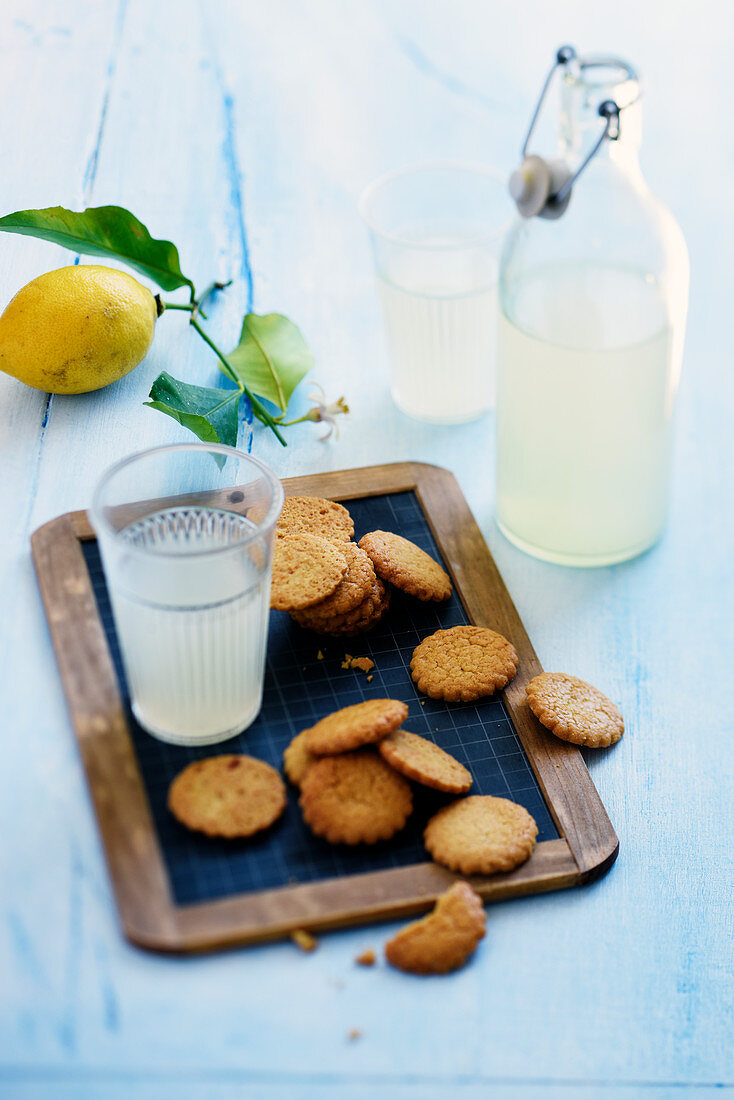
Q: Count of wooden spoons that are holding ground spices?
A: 0